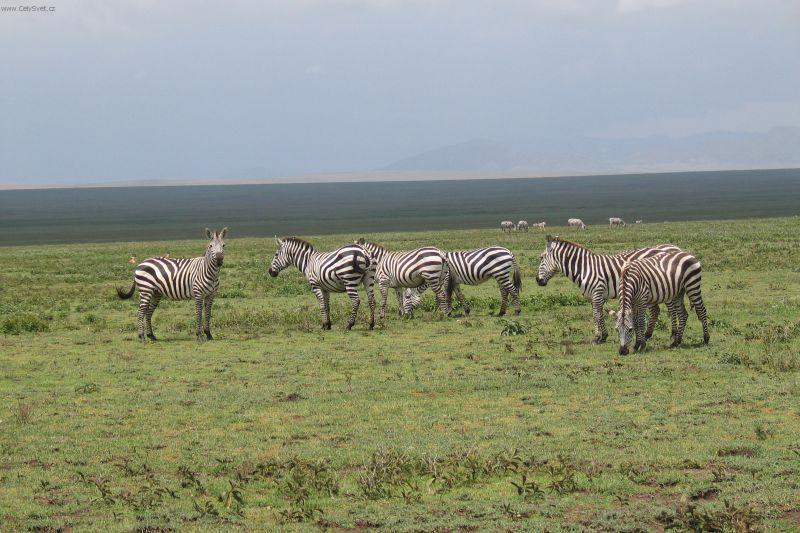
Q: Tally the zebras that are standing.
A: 6